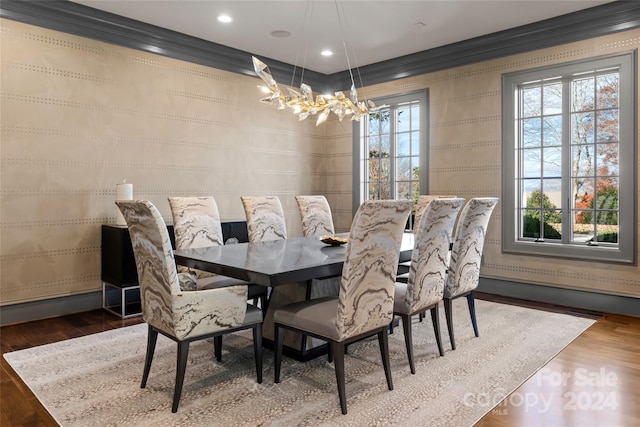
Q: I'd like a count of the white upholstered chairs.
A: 8